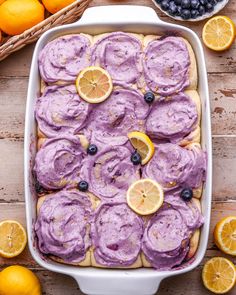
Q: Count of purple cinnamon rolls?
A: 12